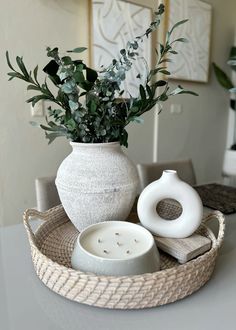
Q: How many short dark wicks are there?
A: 6